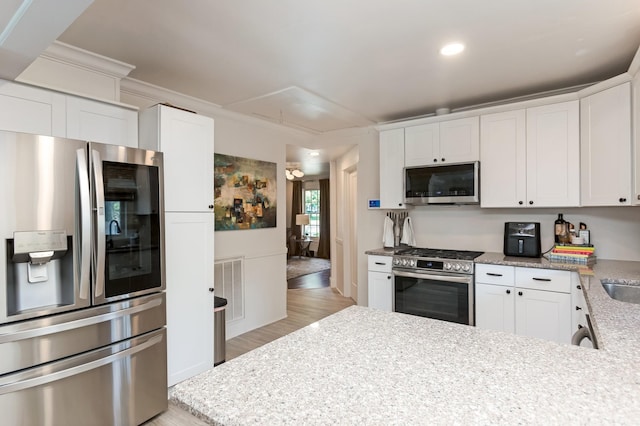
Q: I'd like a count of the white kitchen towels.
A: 2